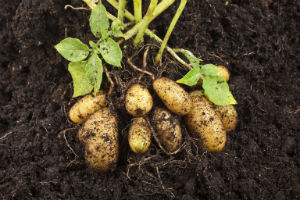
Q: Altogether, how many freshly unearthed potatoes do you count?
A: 9